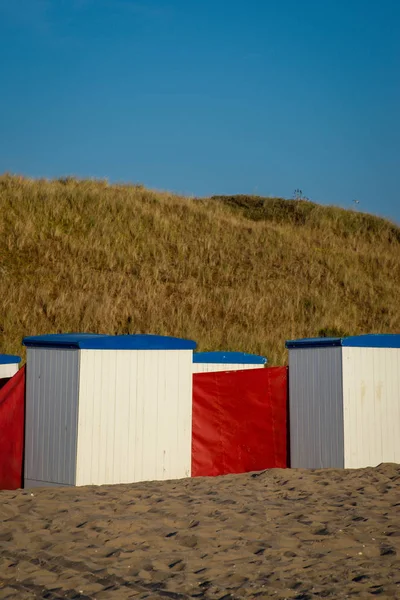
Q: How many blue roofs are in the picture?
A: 4